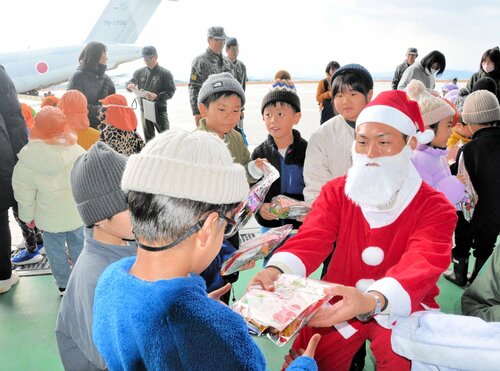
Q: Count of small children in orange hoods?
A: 5